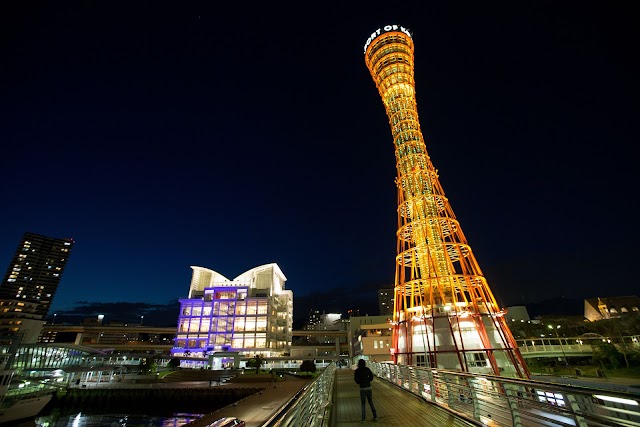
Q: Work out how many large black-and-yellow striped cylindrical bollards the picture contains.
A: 0